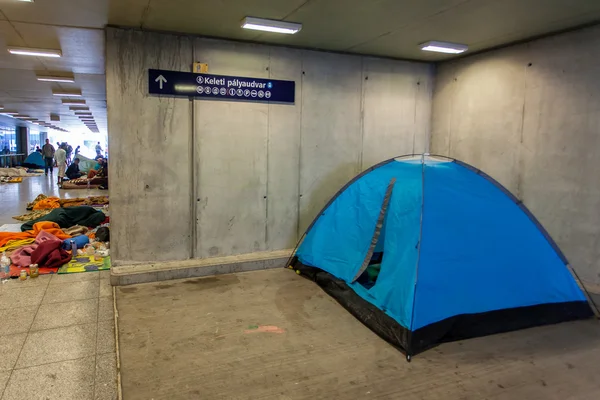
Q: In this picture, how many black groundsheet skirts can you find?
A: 1